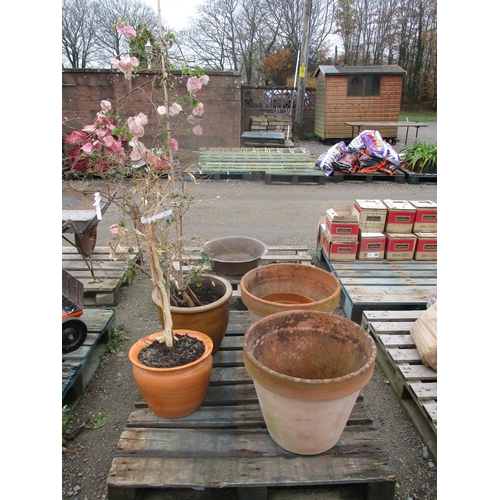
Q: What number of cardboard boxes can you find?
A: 8